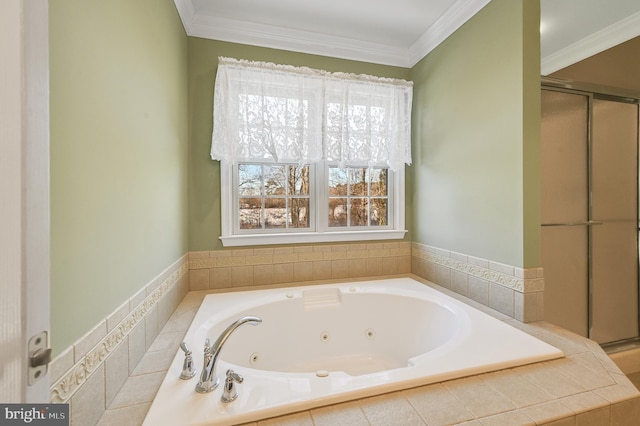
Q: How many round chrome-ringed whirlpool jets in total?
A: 3